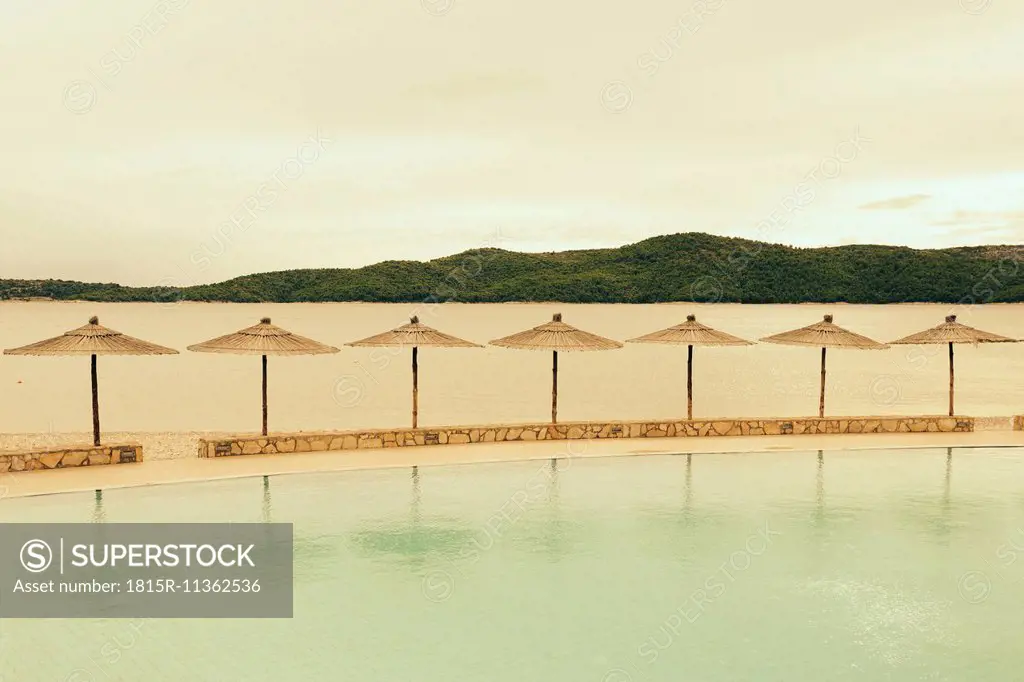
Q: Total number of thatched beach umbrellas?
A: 7